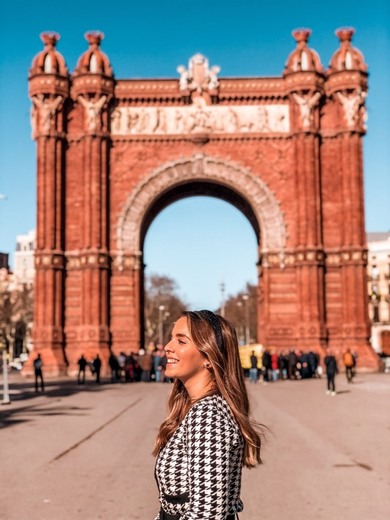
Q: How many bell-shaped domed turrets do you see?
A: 4